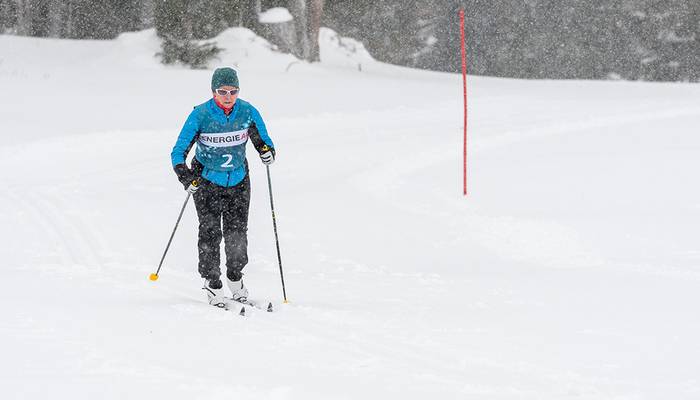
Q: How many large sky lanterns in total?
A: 0